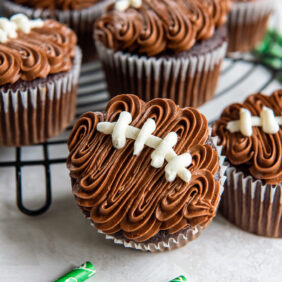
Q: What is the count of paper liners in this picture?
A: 6